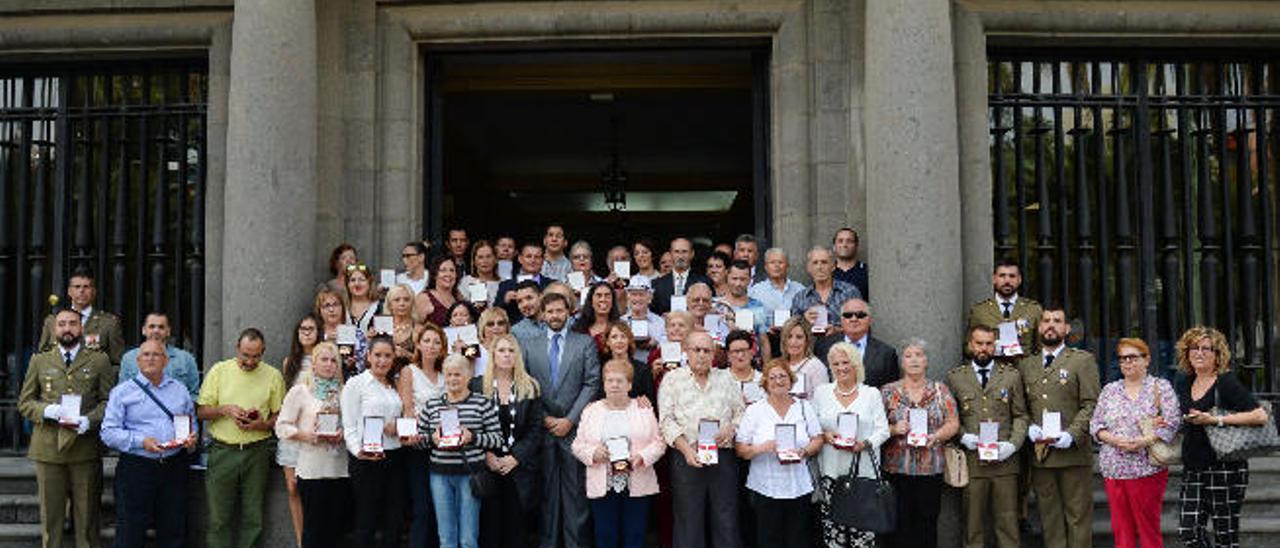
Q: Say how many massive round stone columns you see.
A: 2